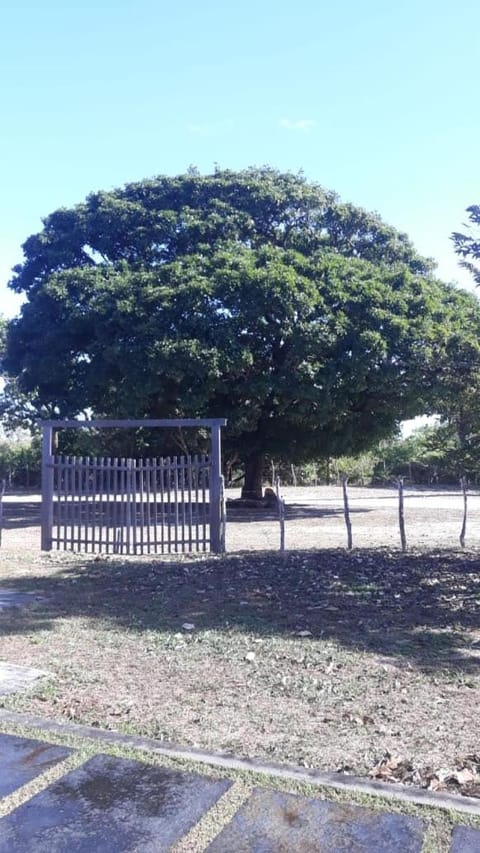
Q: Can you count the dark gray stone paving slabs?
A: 4